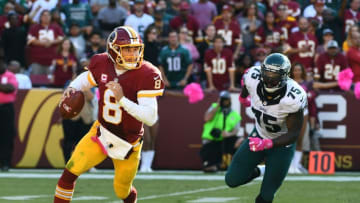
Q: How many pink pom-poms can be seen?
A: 3